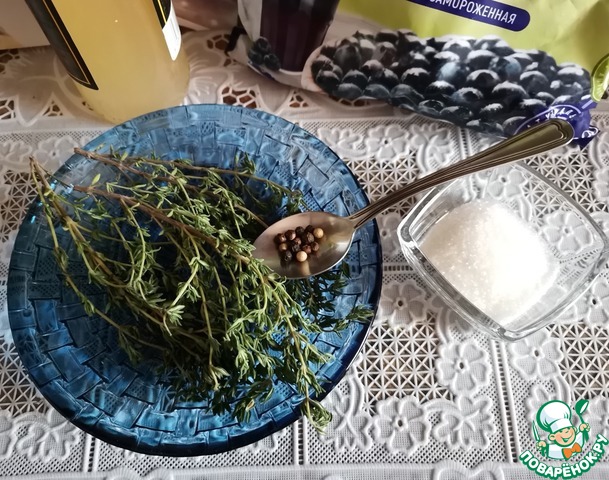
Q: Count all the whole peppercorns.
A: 13